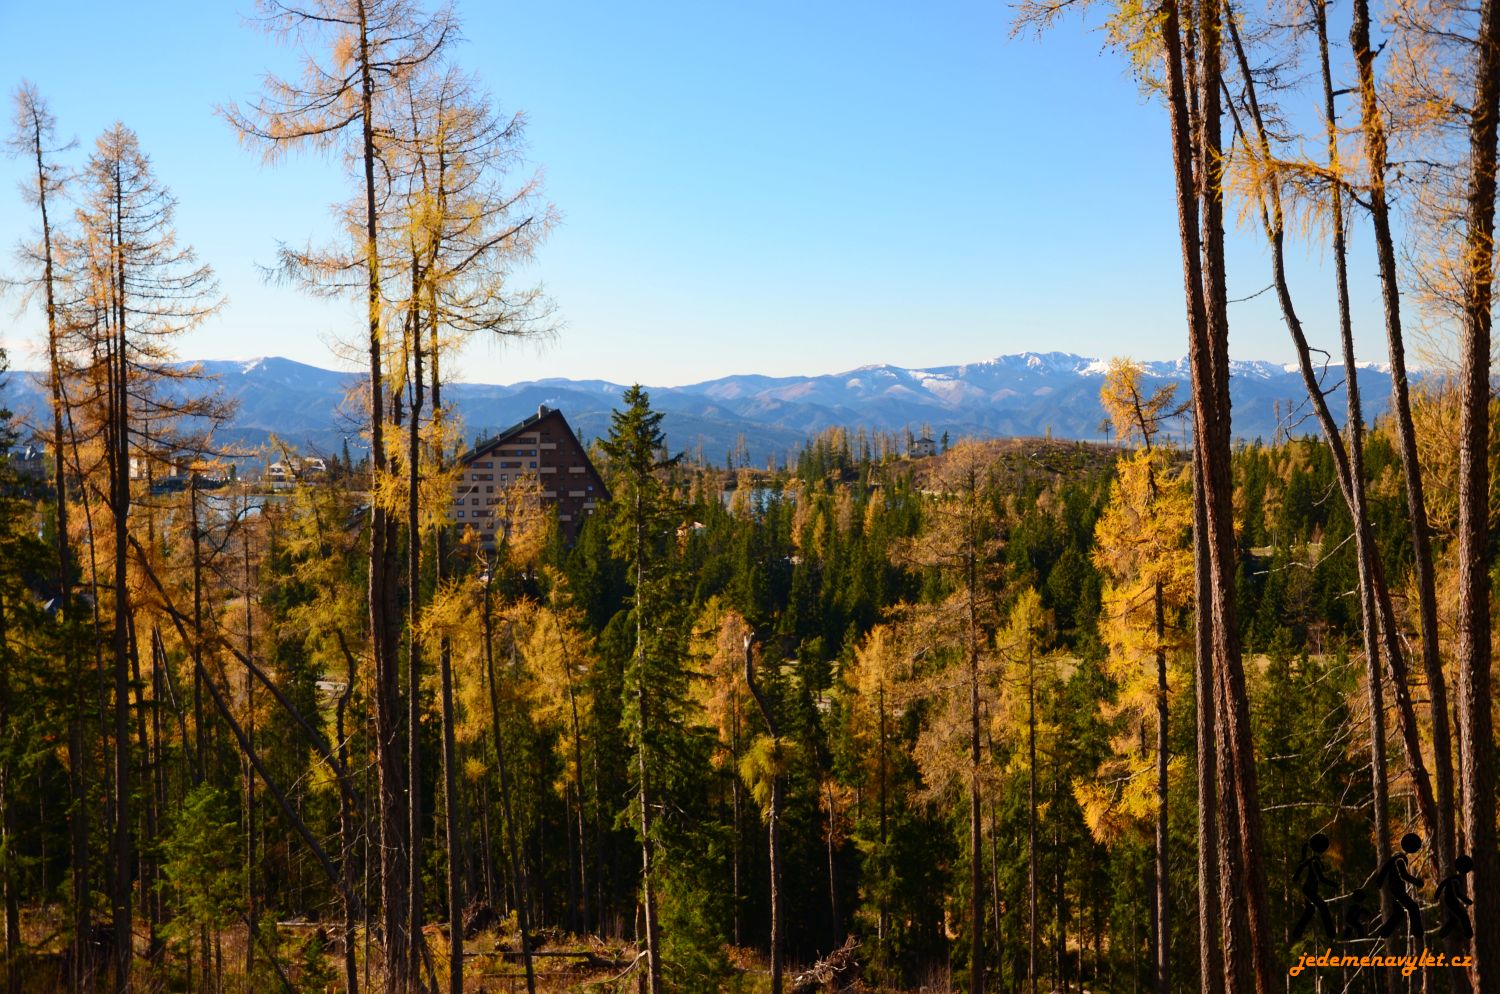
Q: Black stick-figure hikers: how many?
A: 4